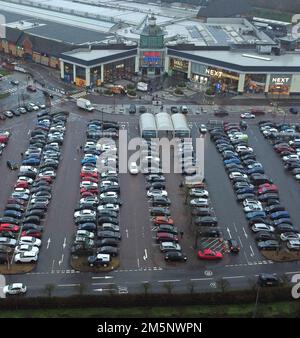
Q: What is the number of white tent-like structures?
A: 3